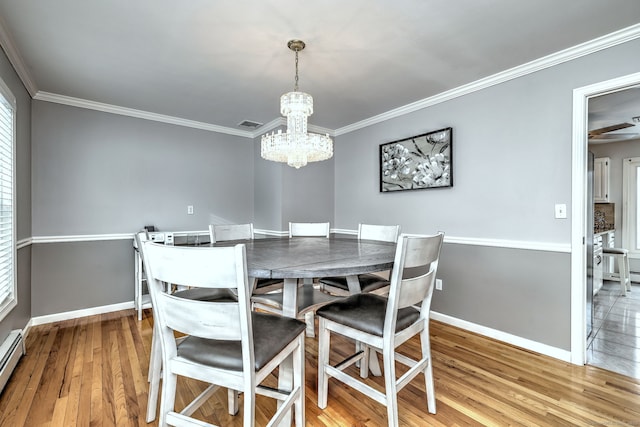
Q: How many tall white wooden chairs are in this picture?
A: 6